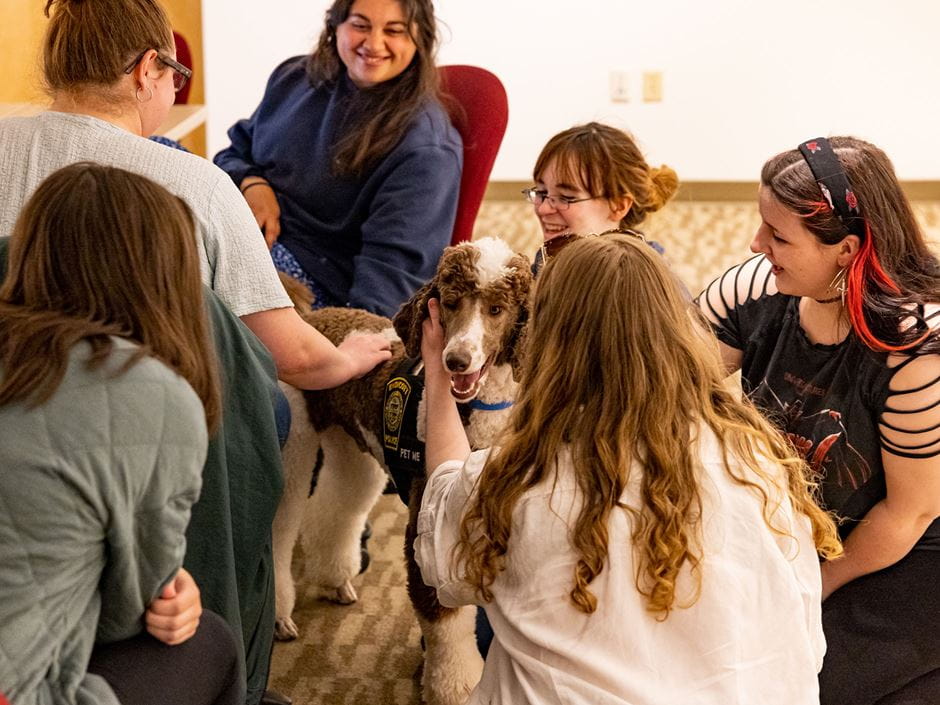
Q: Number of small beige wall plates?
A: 2